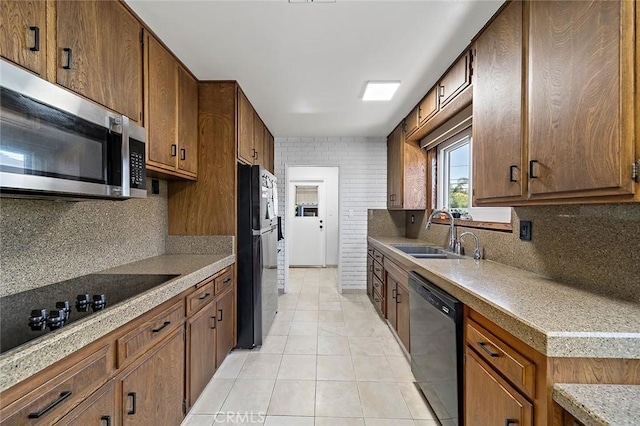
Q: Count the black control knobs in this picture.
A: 5